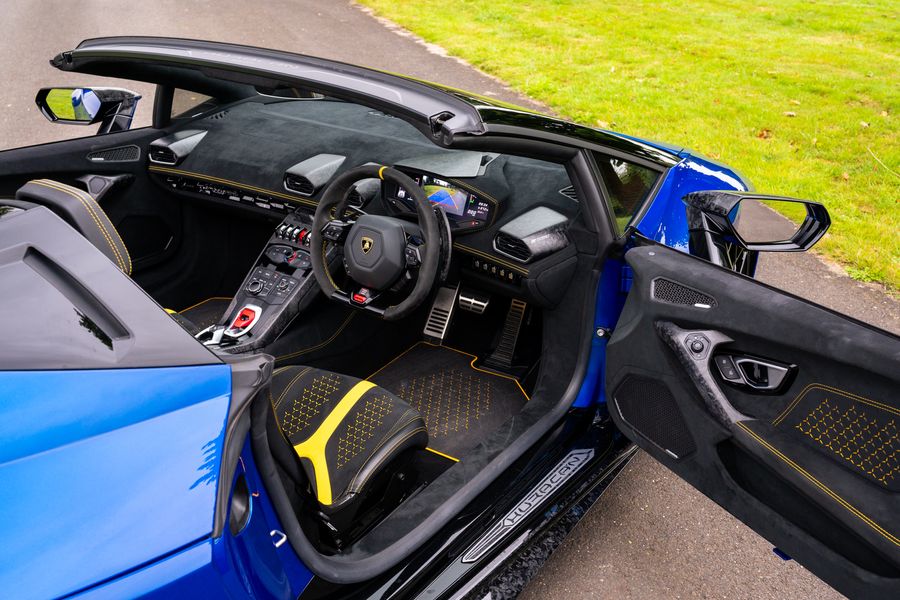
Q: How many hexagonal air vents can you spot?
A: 4